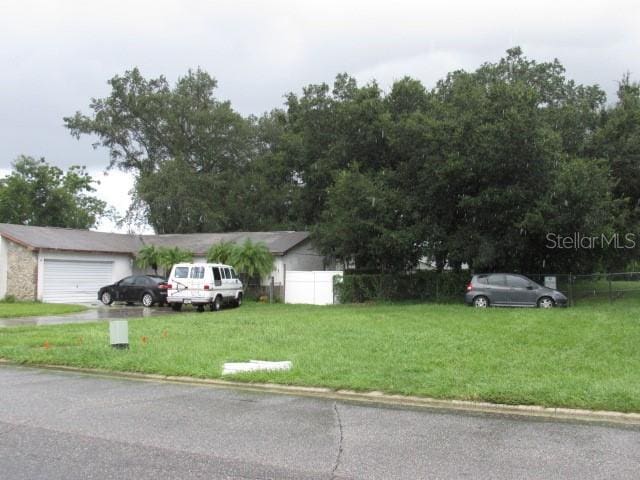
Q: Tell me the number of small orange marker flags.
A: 4